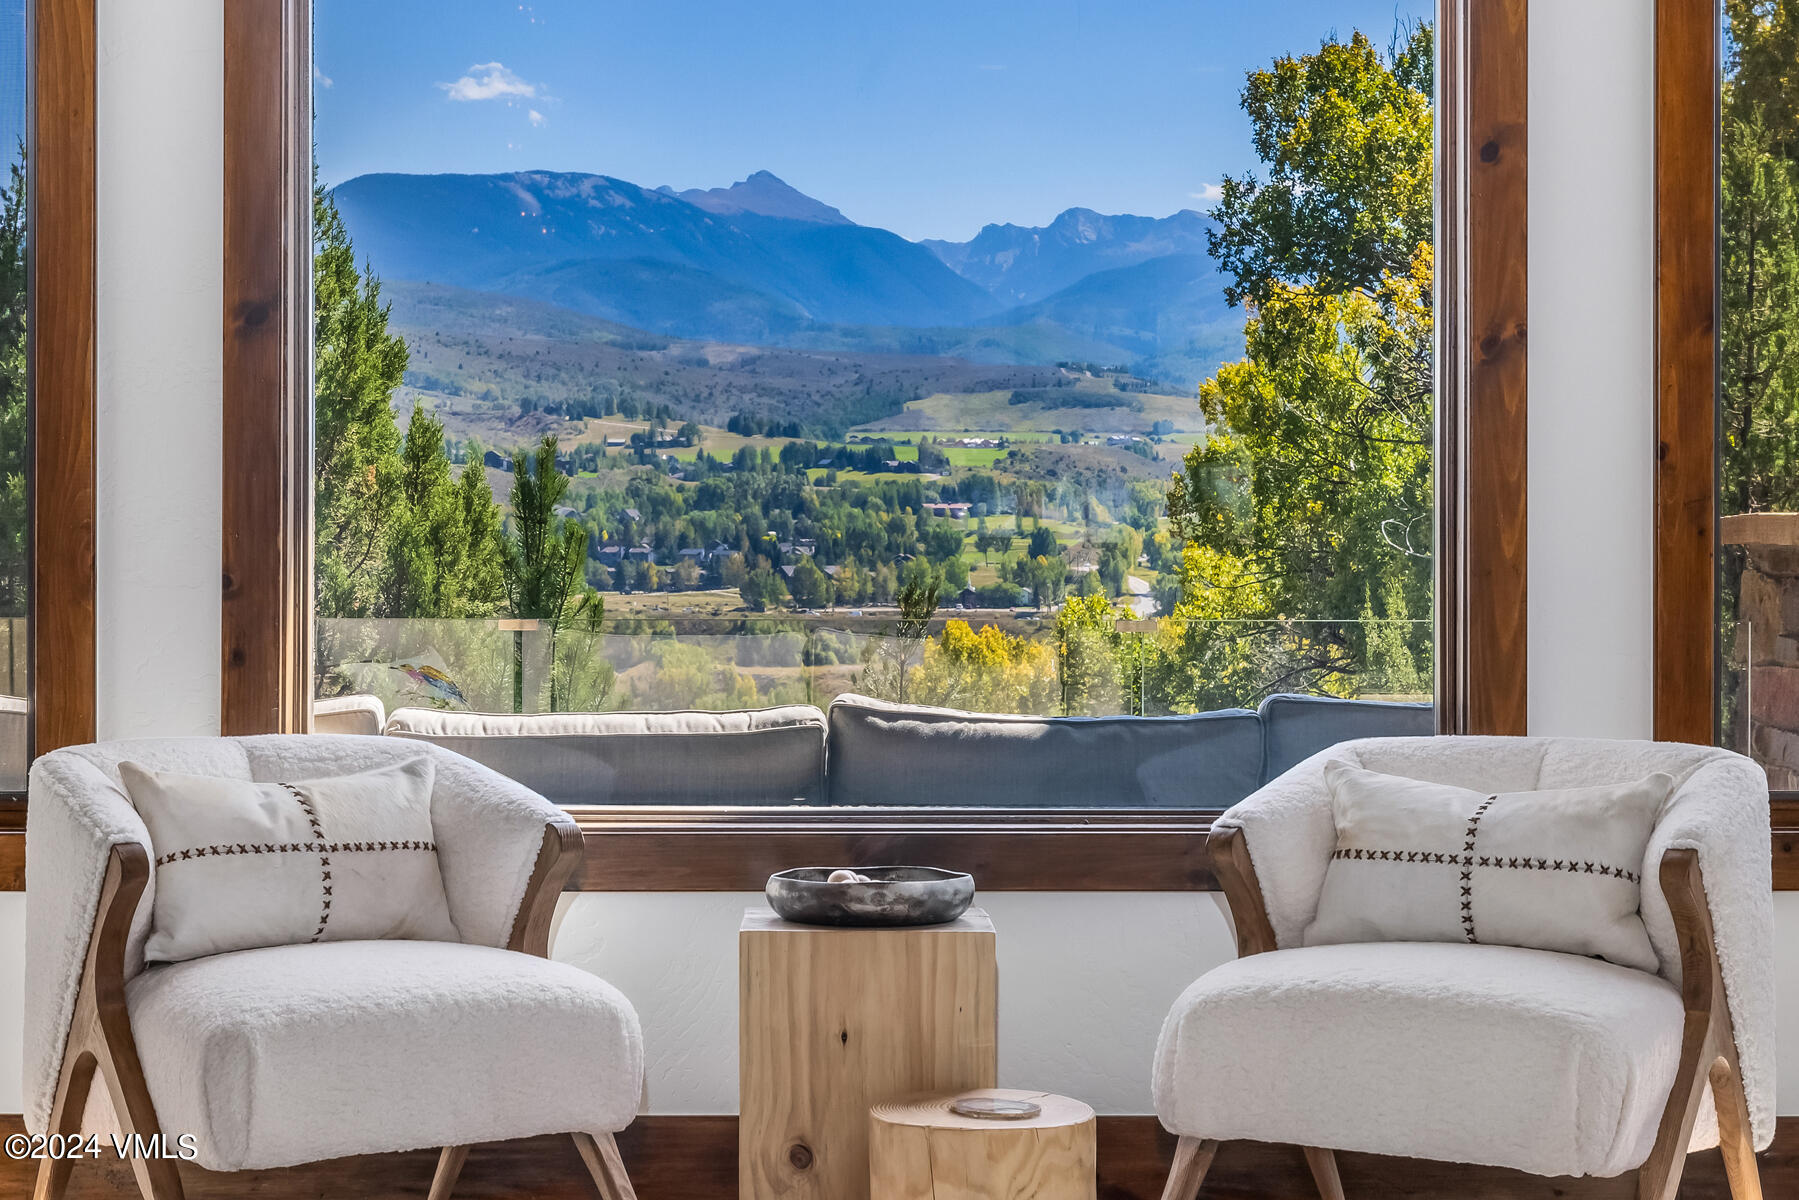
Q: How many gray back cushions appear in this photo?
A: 4